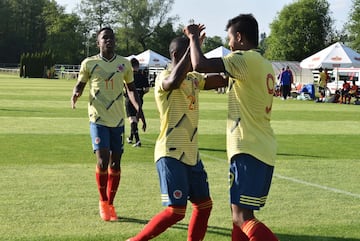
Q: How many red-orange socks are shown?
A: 6